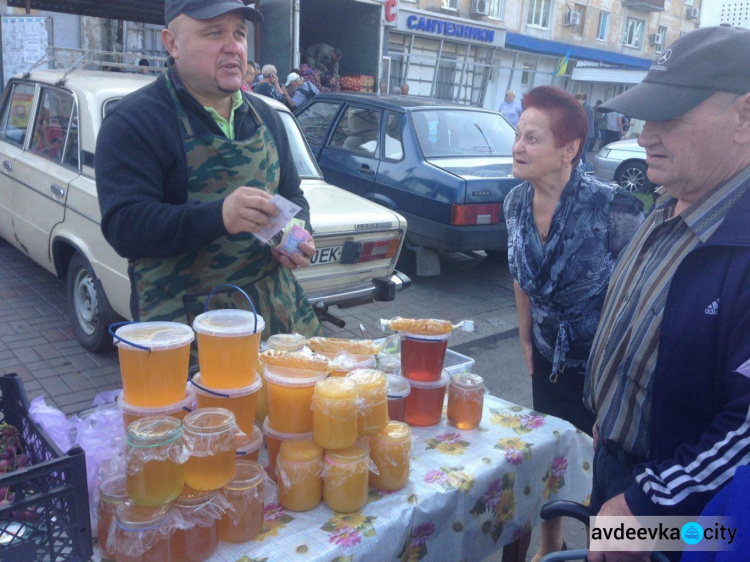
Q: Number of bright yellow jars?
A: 5